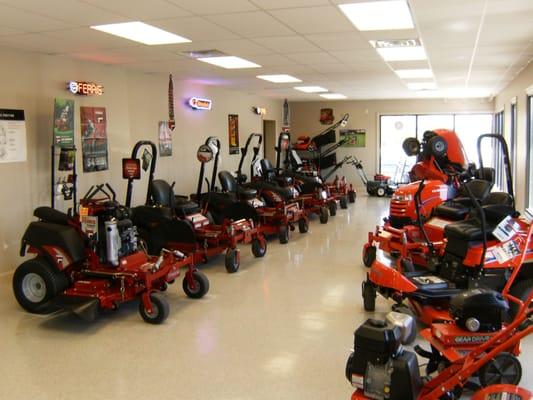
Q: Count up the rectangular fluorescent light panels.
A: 9